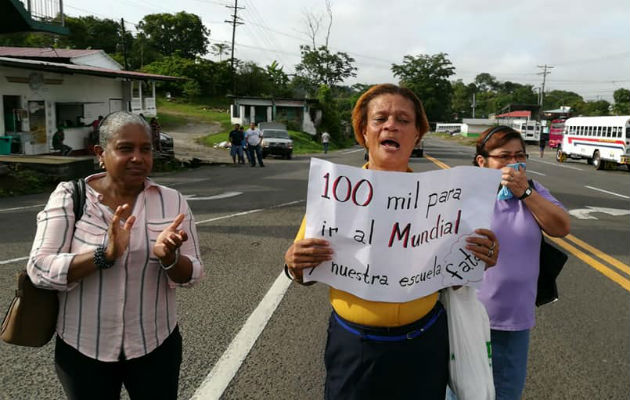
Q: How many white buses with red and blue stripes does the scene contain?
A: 1